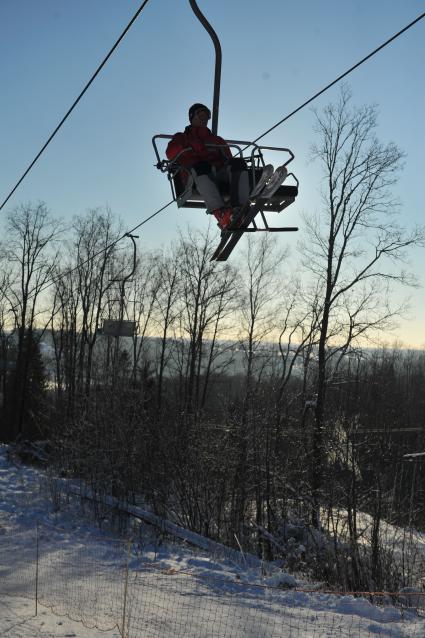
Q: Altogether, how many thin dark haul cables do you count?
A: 2